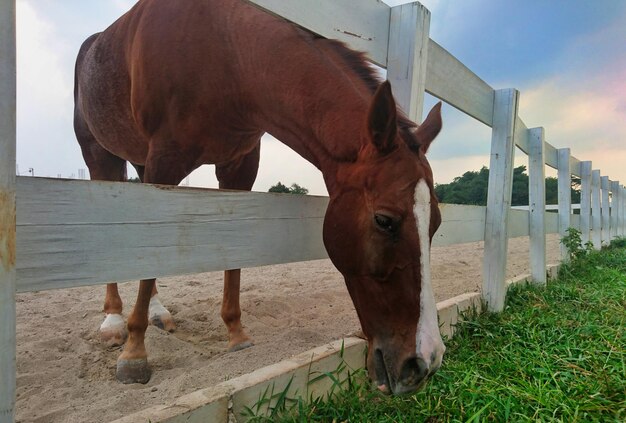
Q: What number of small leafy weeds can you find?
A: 1